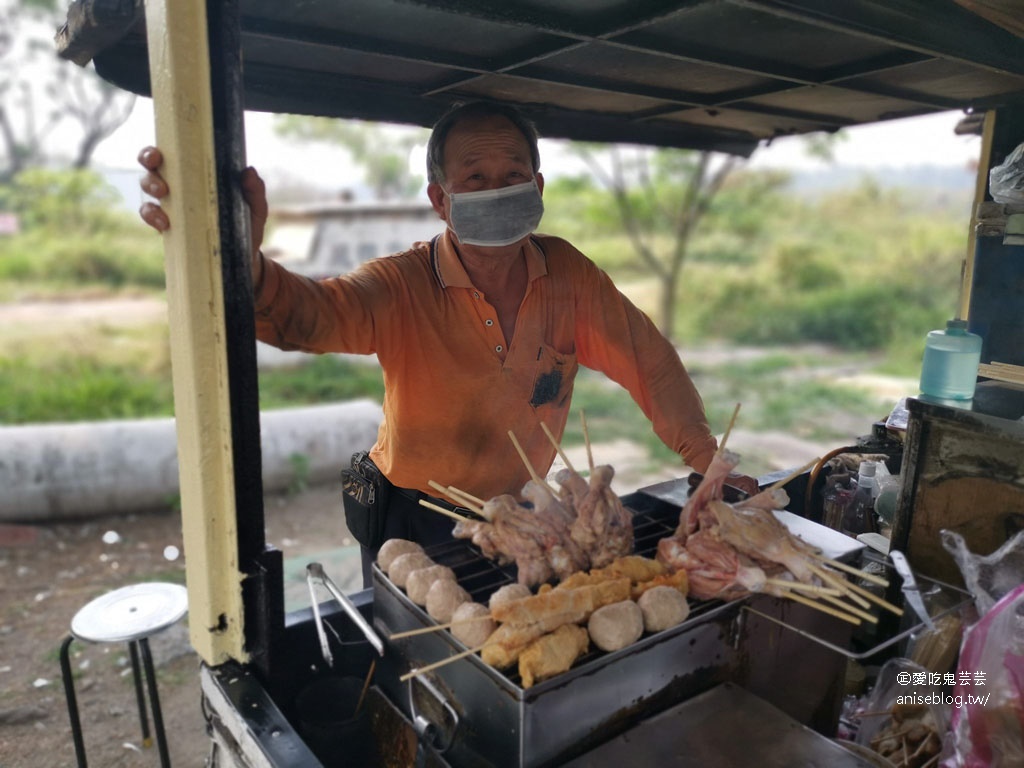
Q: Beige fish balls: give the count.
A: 8